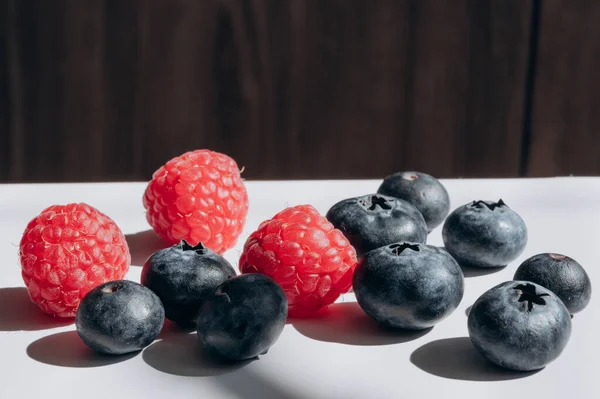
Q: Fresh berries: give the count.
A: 12